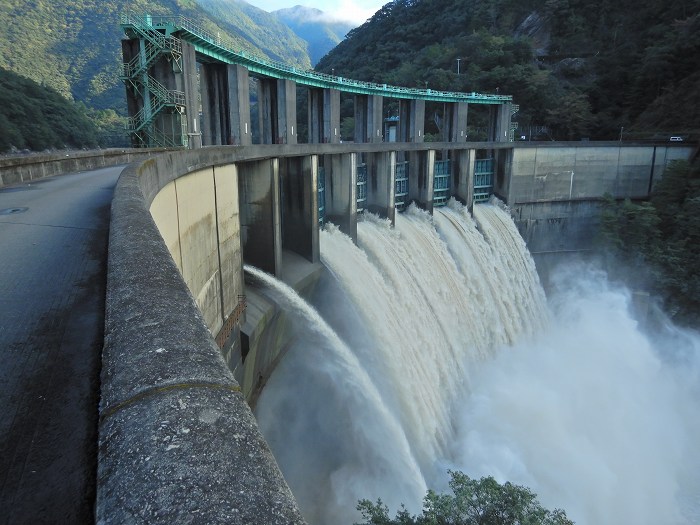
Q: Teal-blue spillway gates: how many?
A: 5